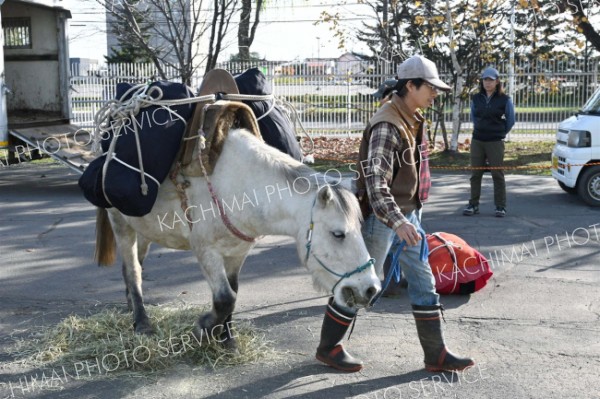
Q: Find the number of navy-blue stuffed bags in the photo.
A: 2